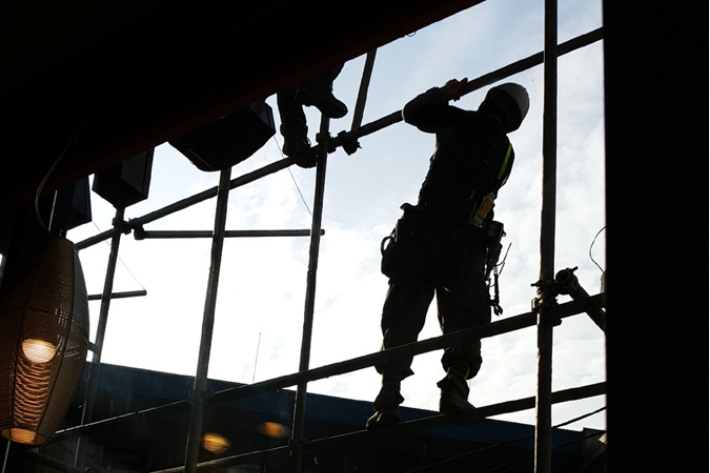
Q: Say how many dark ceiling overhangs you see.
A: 1